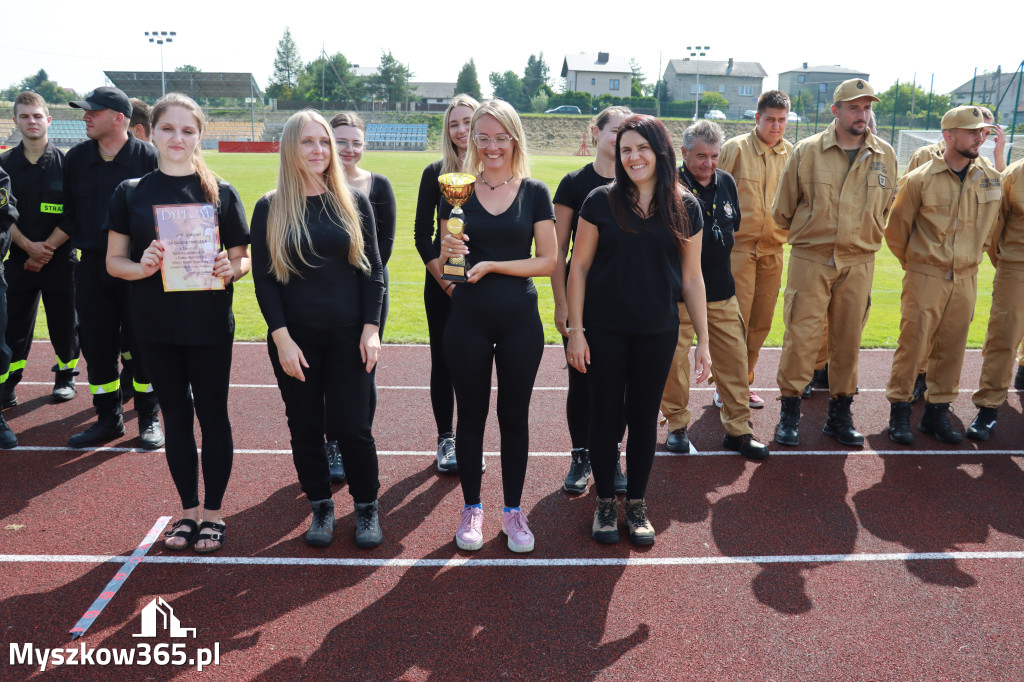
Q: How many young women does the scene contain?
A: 7